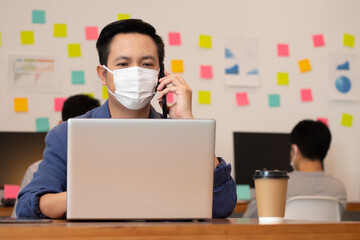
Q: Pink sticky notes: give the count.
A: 11